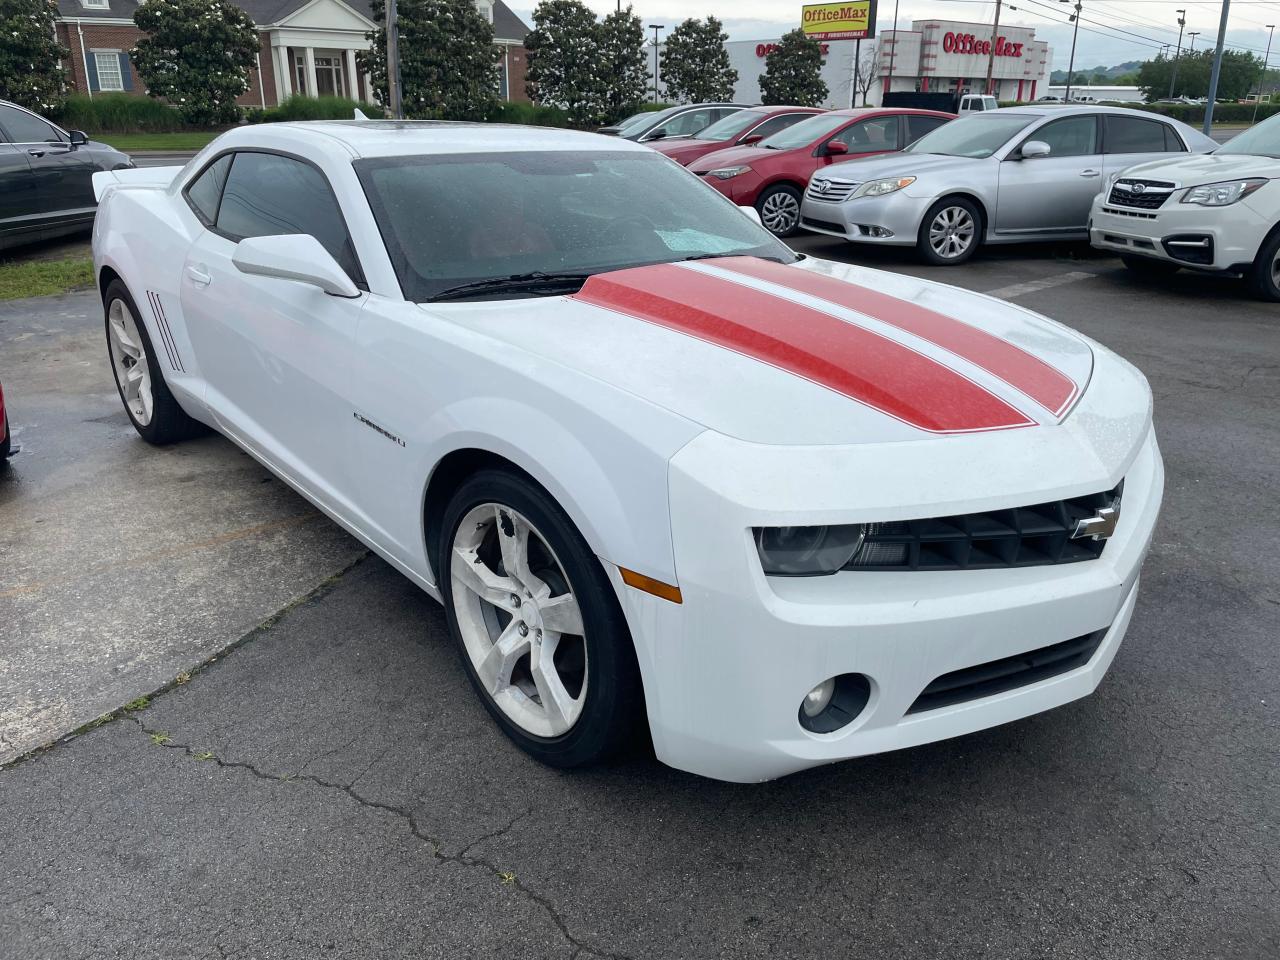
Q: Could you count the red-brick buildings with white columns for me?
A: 1